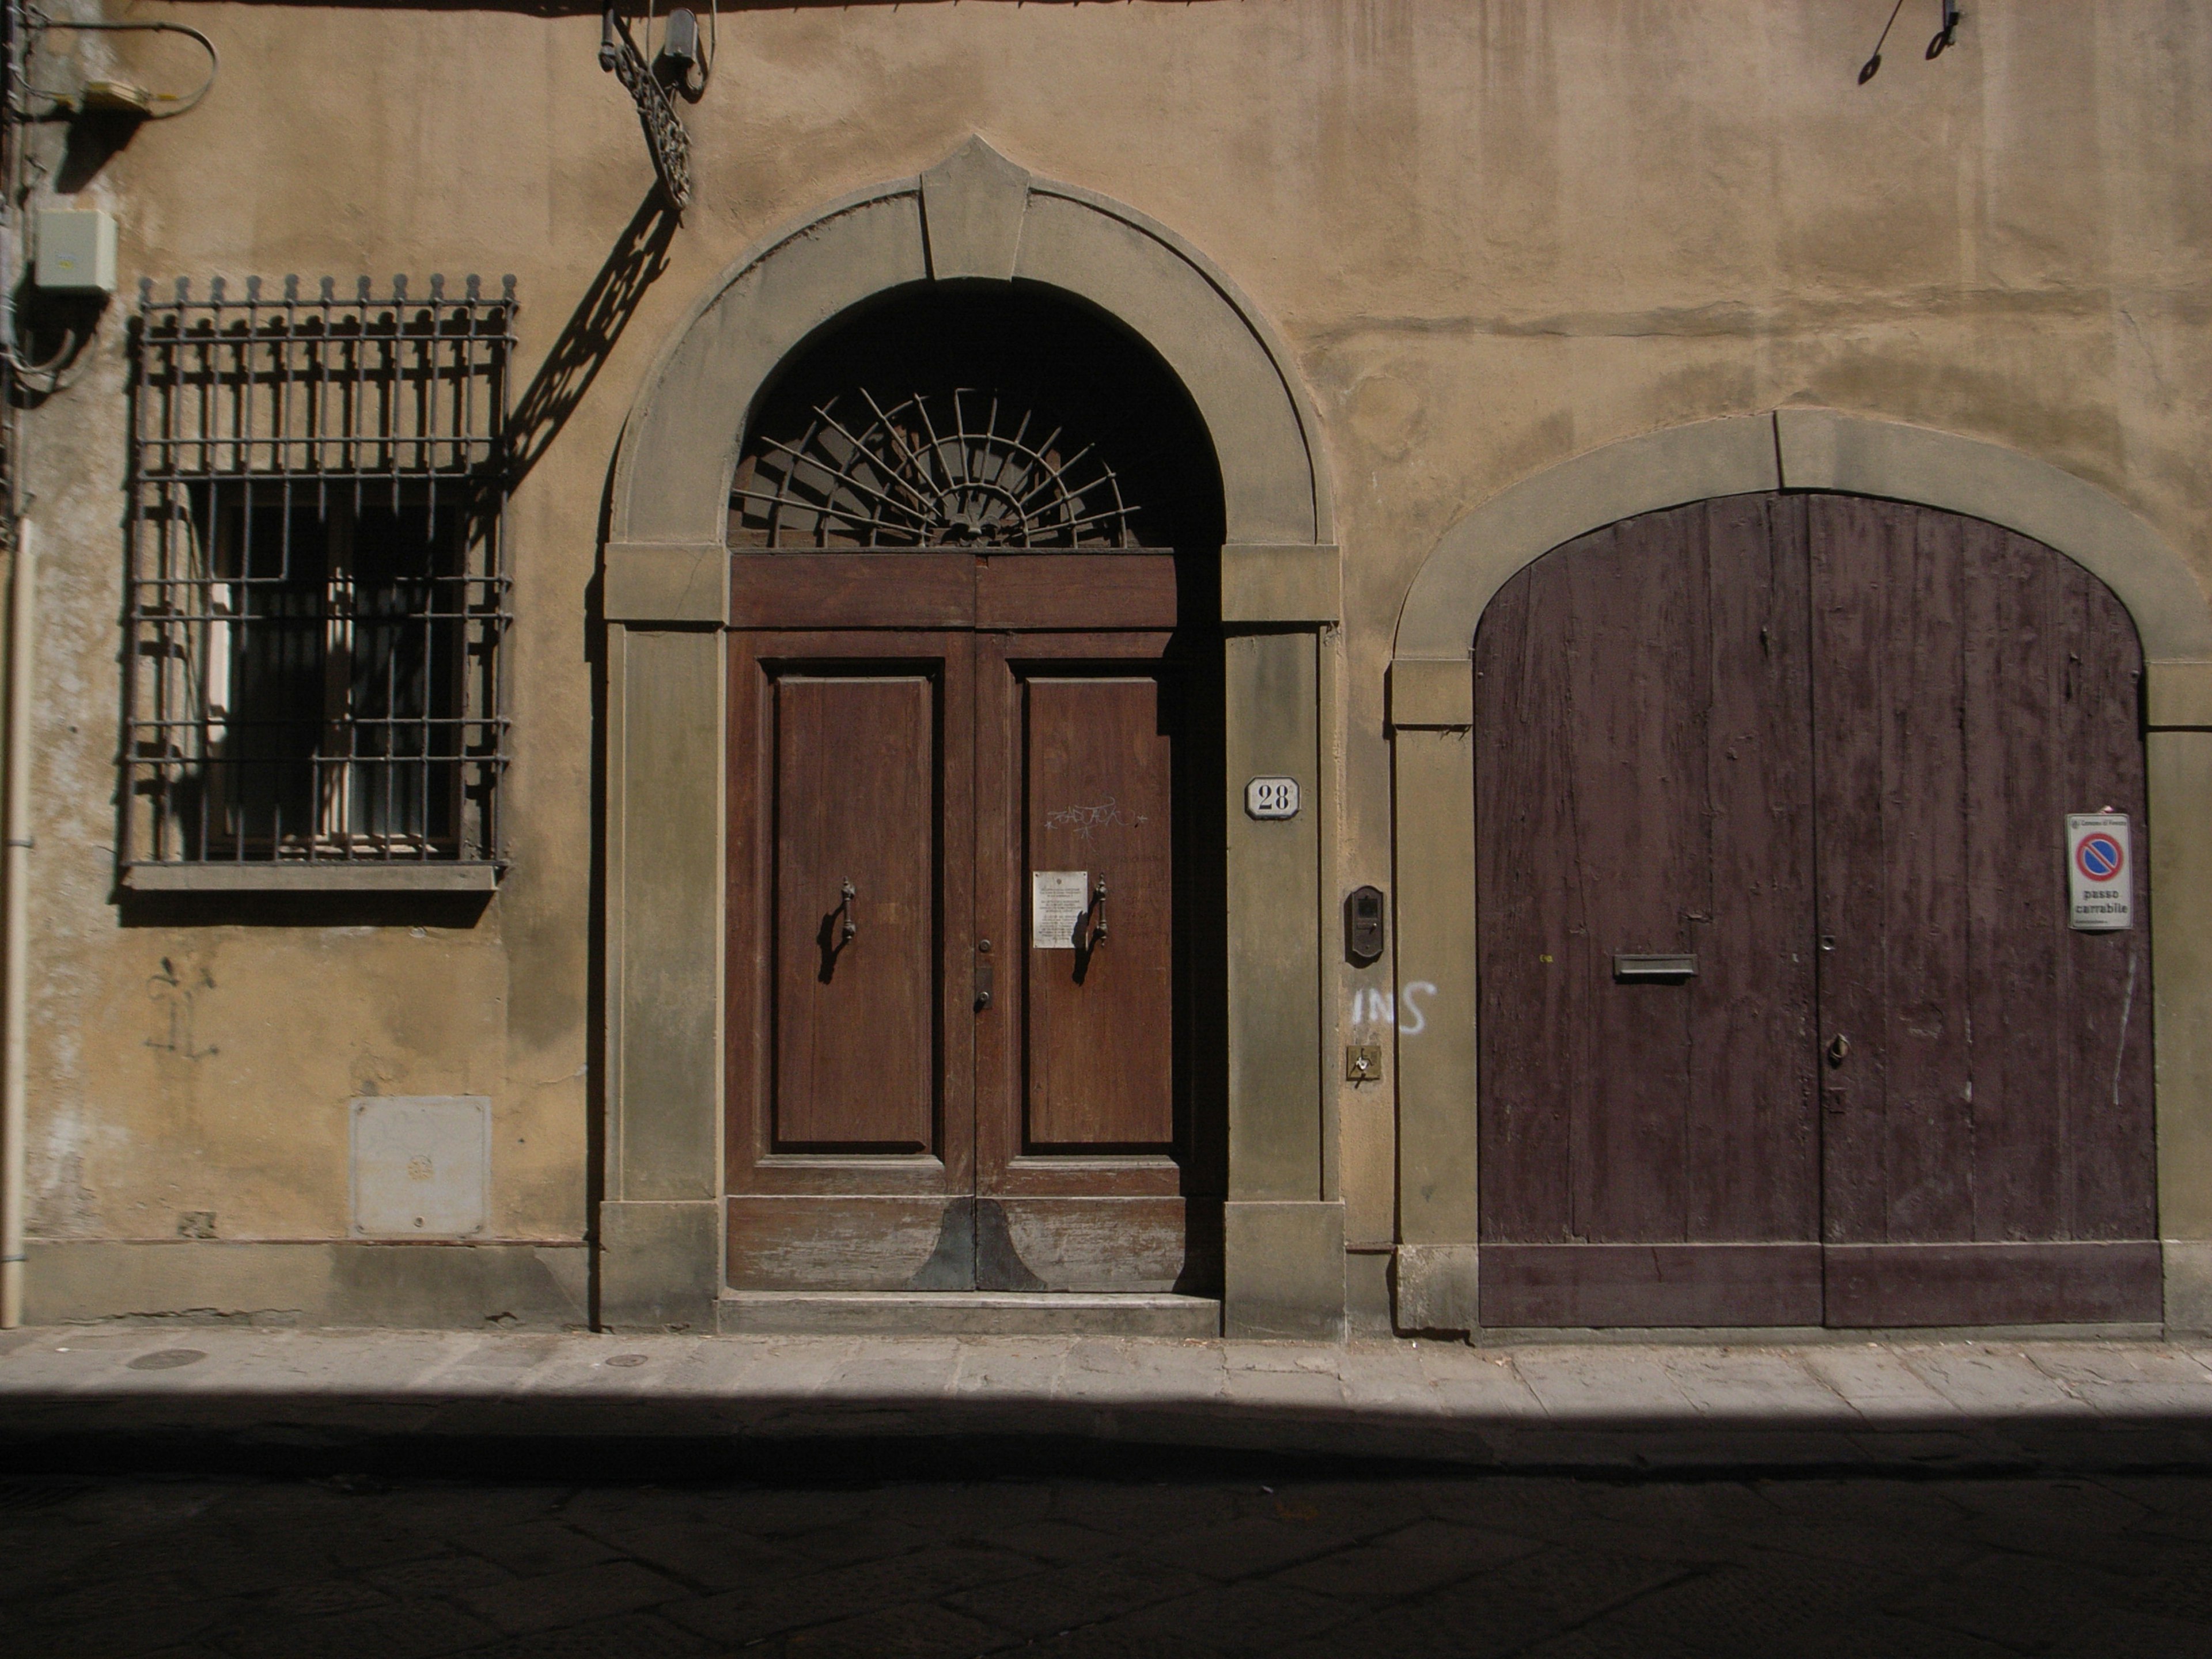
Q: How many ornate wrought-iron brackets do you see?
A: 1